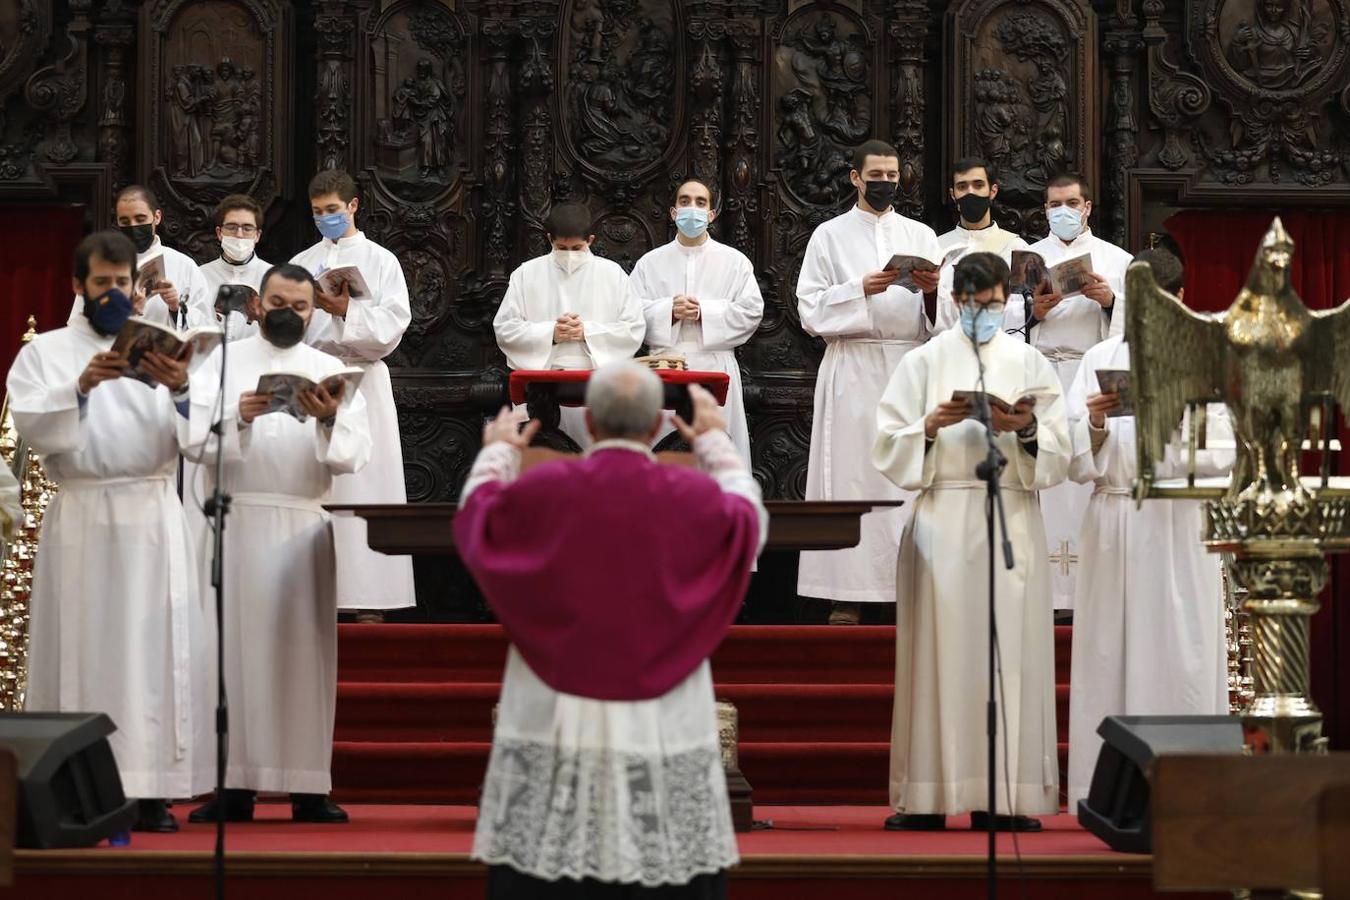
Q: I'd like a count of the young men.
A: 12